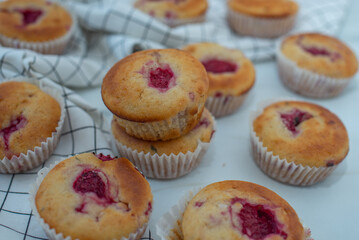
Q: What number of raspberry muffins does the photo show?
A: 11